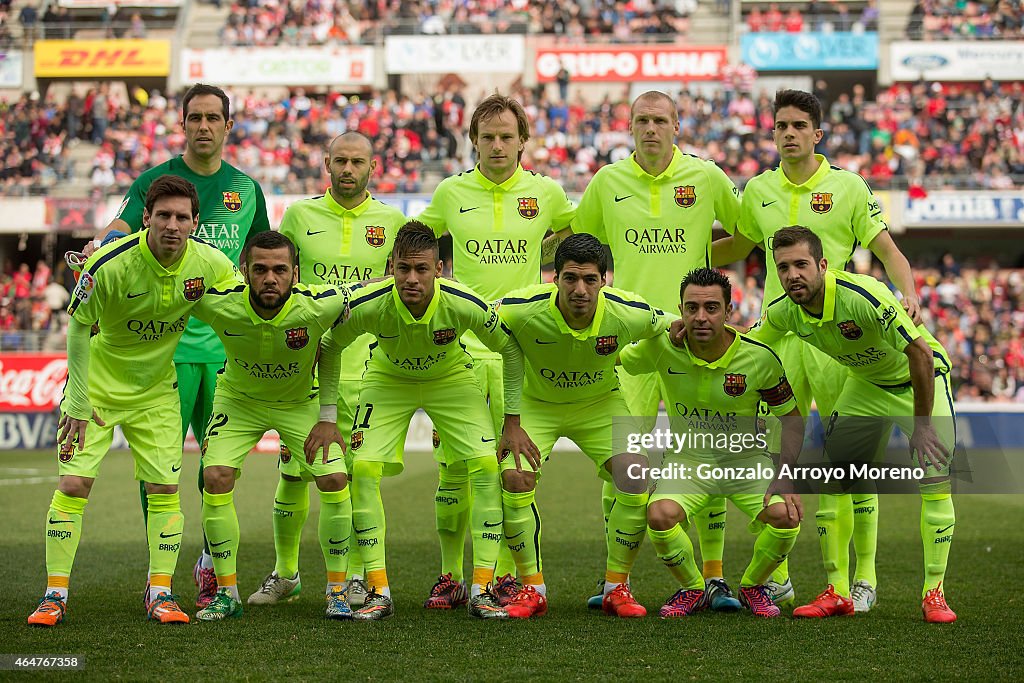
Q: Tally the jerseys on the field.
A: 11